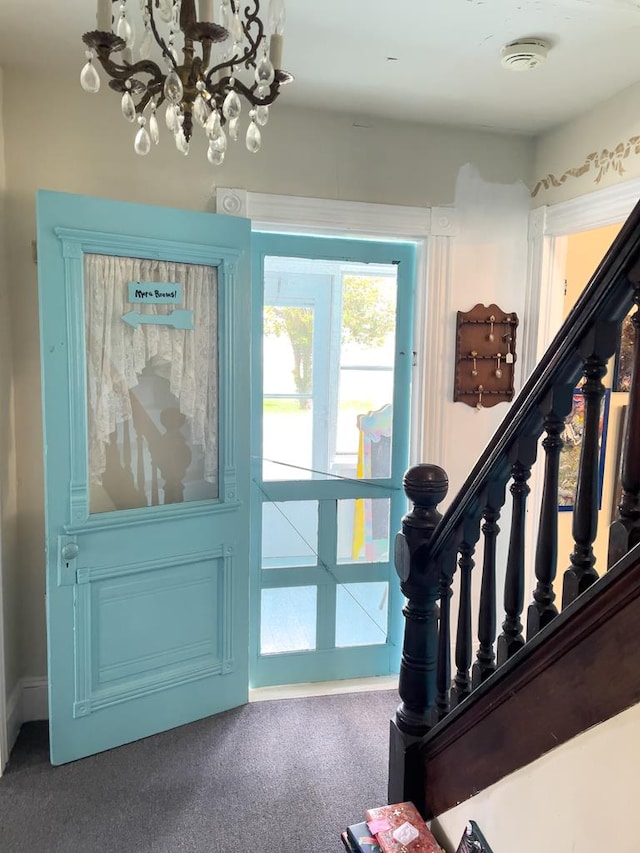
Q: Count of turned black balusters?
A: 7